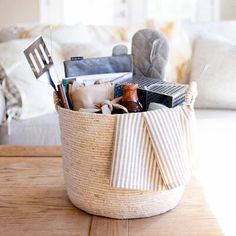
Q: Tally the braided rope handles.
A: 2